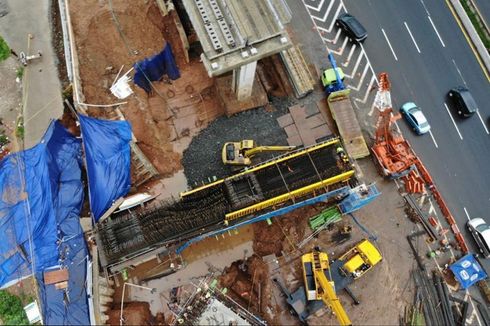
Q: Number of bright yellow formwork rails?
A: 2